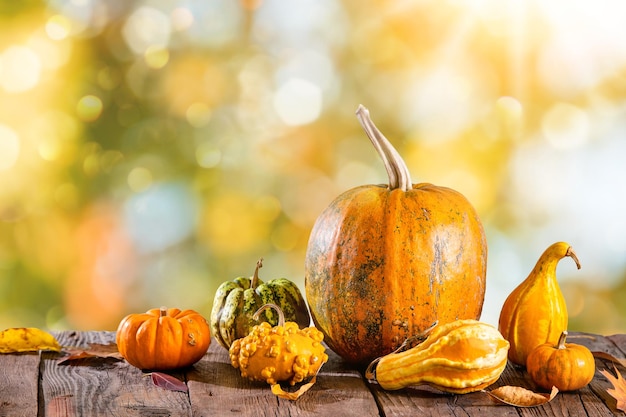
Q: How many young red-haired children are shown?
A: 0